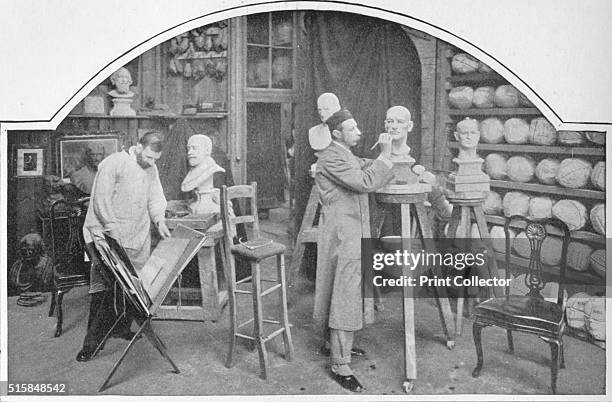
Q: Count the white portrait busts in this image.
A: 5